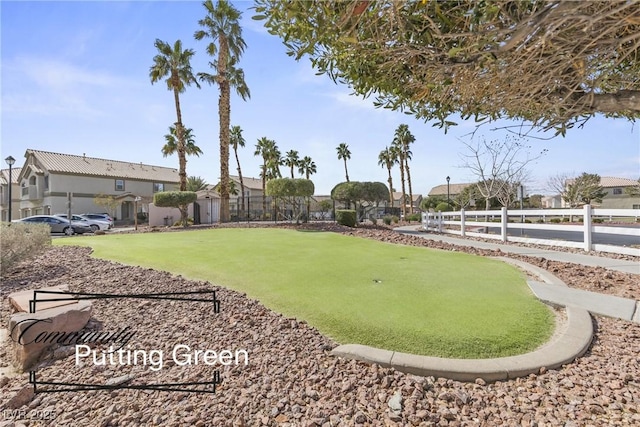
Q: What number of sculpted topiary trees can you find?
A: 3